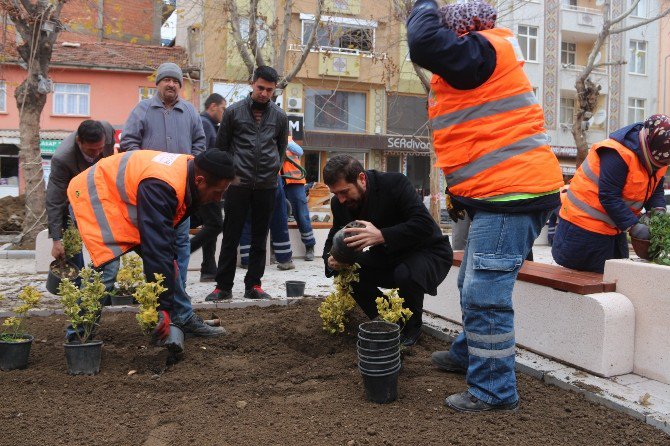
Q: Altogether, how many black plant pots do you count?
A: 14